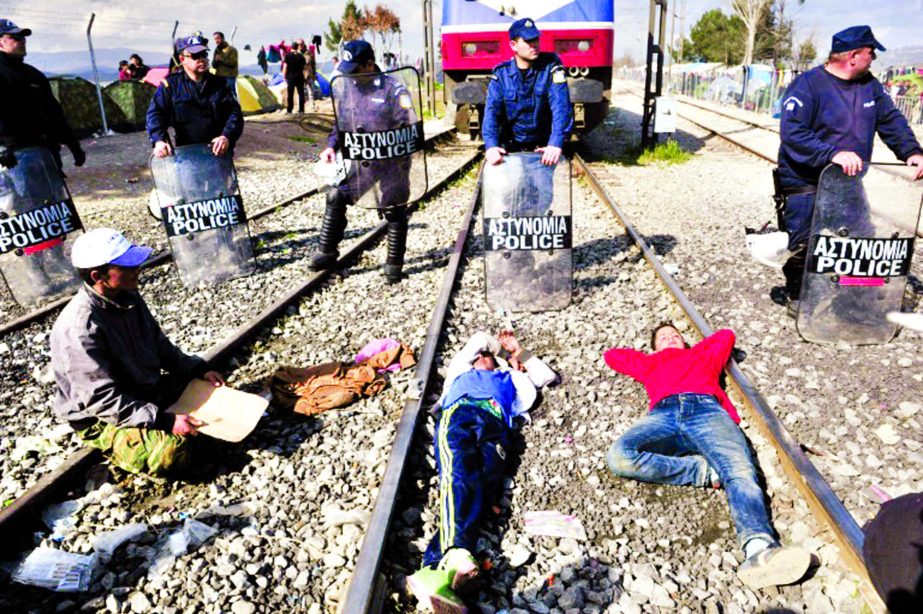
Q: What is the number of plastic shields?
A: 5